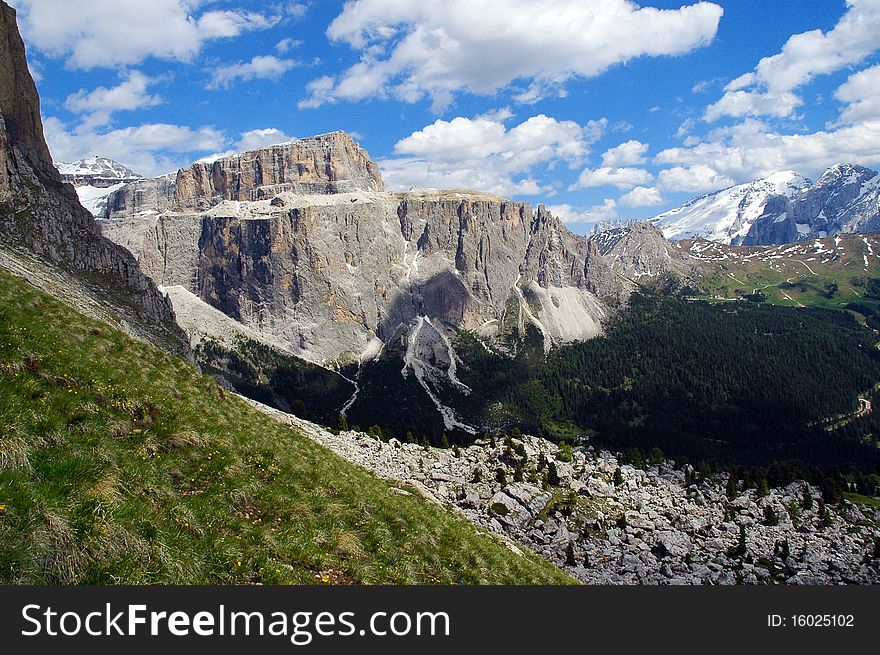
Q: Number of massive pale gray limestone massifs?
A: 1